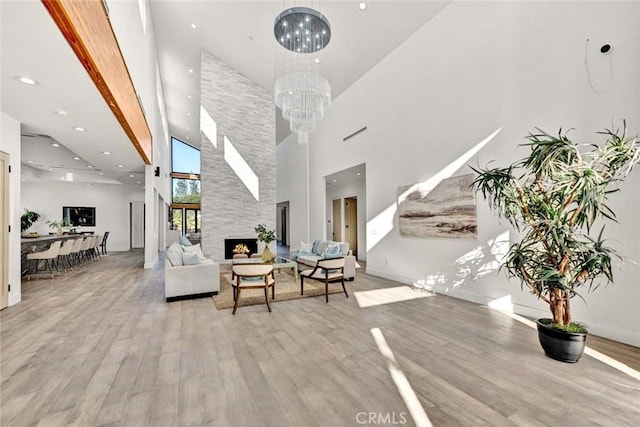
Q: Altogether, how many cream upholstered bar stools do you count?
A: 6